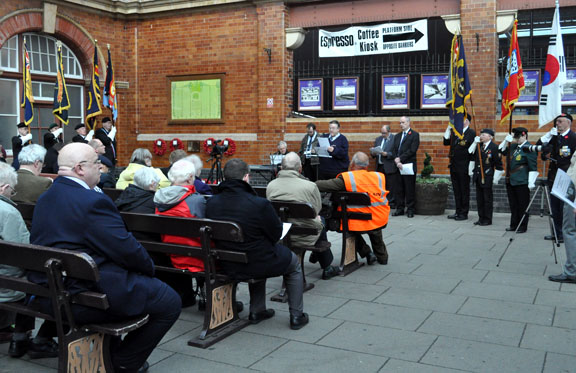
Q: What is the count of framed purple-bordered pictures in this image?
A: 6